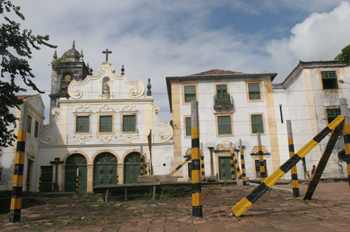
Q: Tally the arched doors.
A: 3